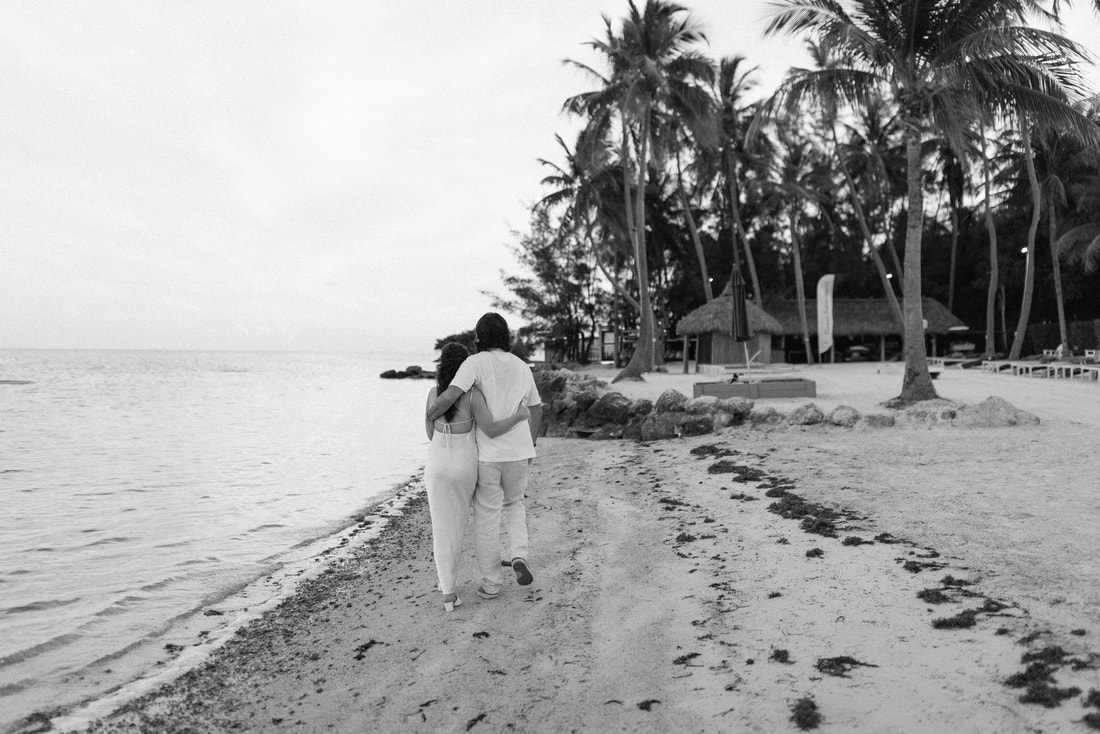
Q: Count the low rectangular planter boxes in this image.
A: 1